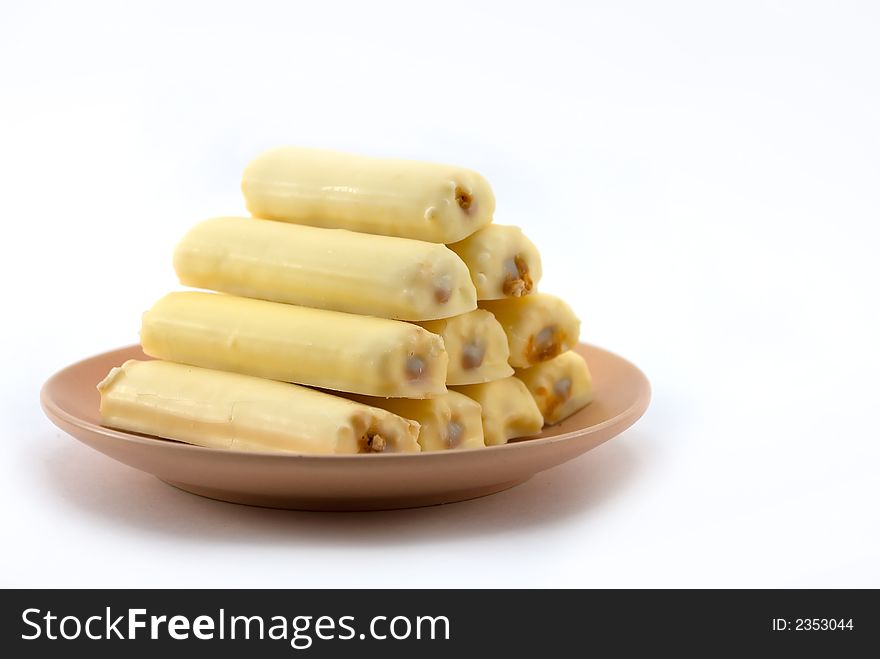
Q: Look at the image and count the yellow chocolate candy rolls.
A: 10